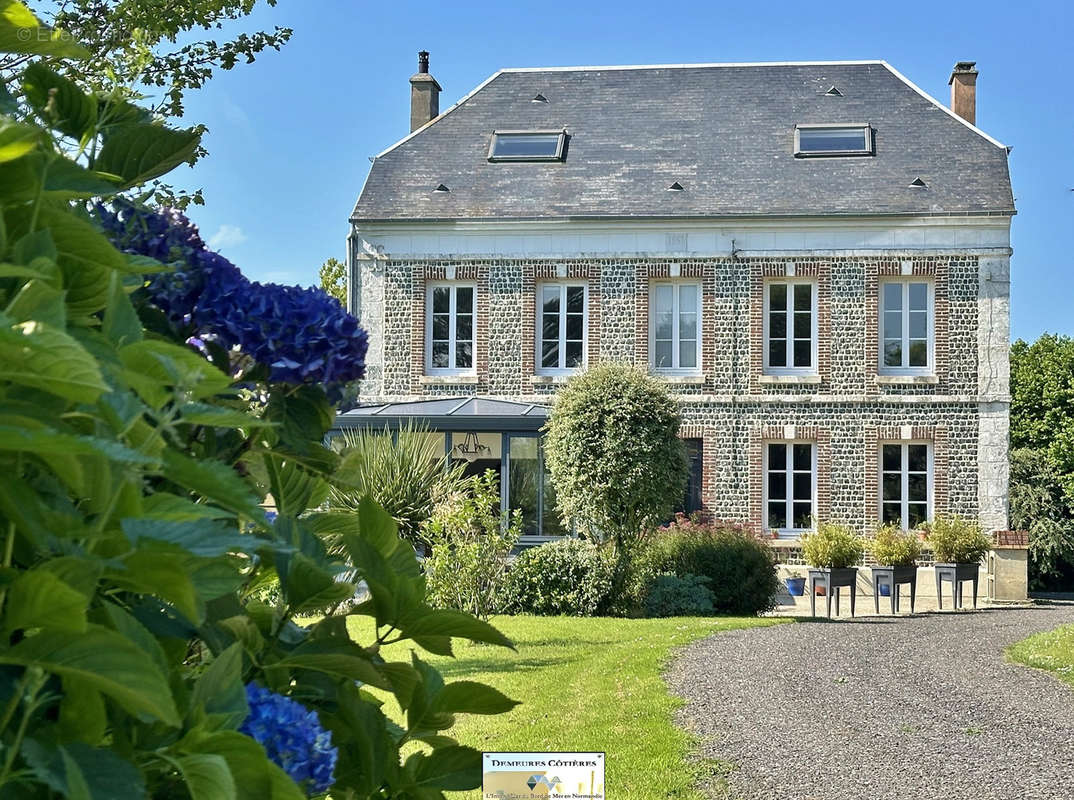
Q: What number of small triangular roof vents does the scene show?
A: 5